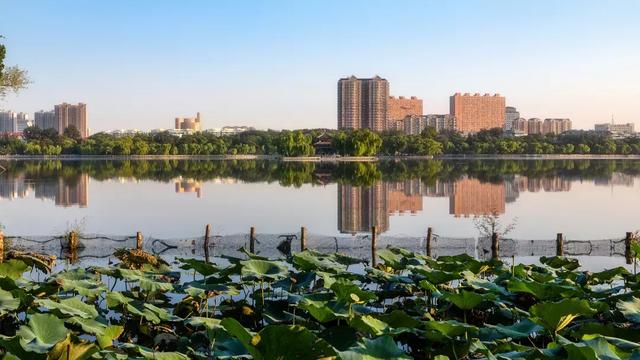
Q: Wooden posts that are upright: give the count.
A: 11